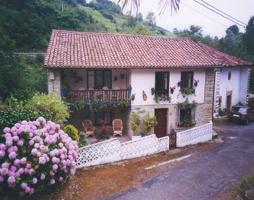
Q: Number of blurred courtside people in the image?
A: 0